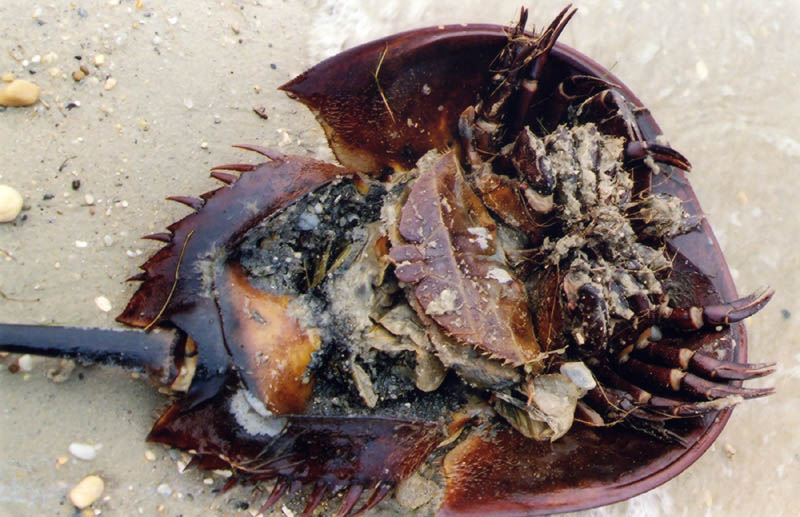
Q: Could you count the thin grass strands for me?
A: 2